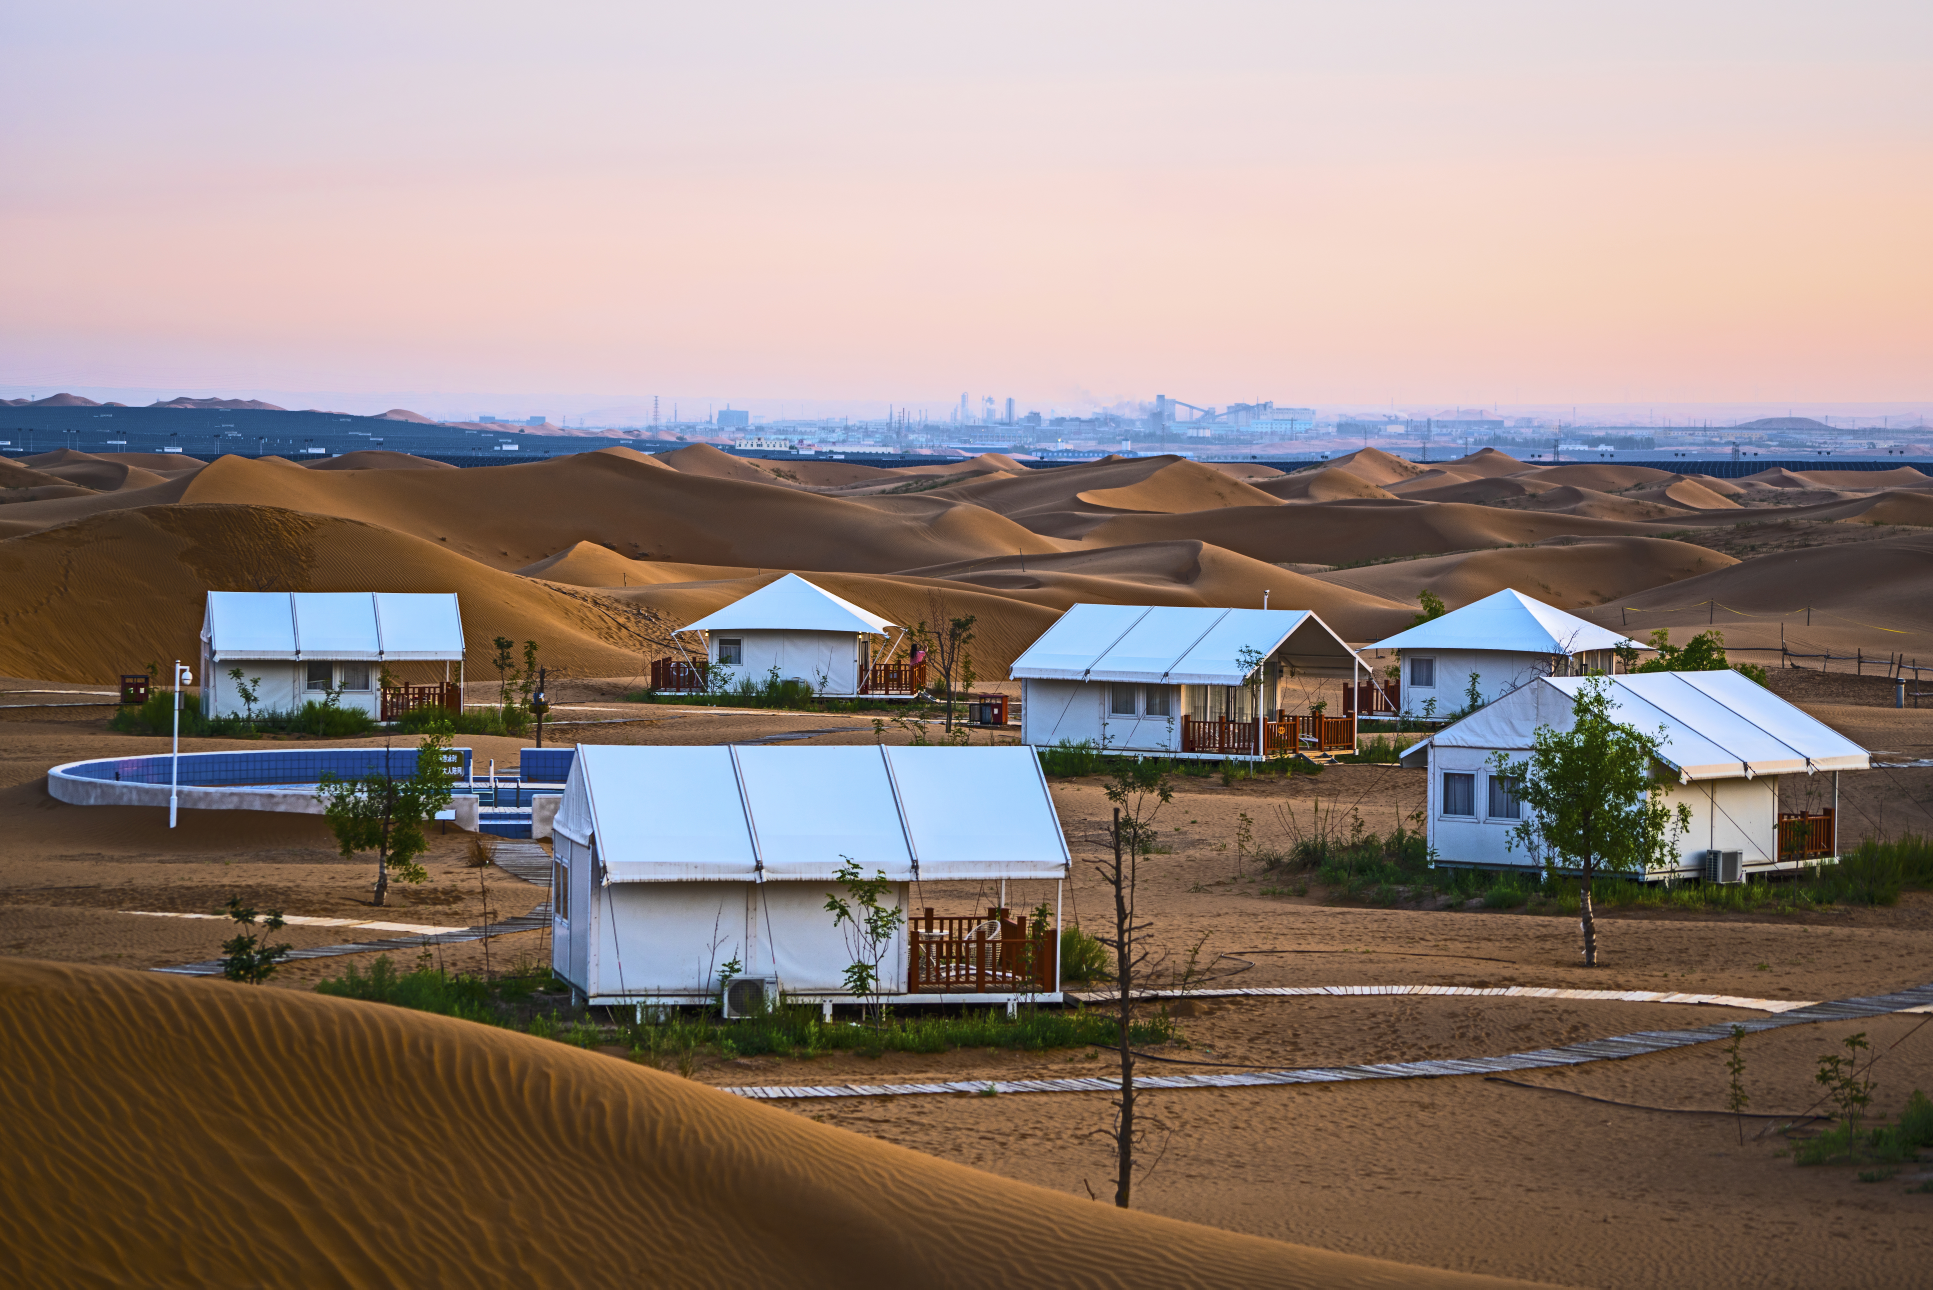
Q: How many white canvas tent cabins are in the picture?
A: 6